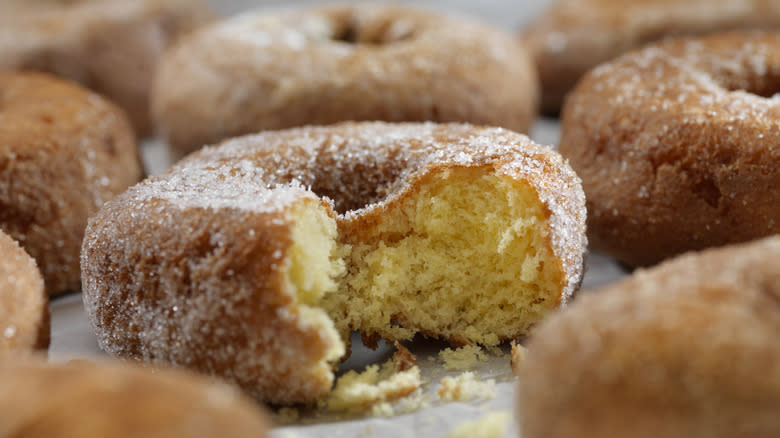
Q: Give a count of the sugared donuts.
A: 9